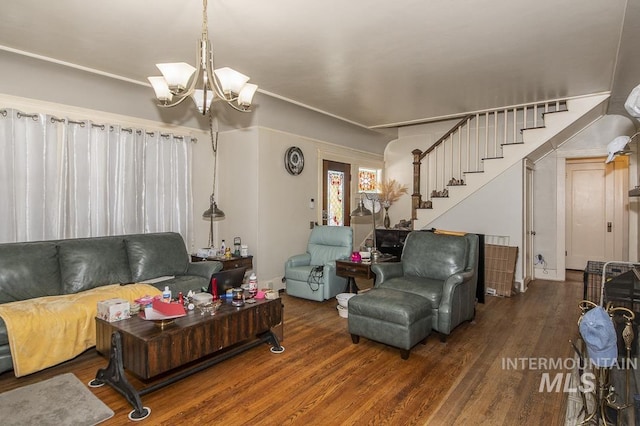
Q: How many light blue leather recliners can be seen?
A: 1